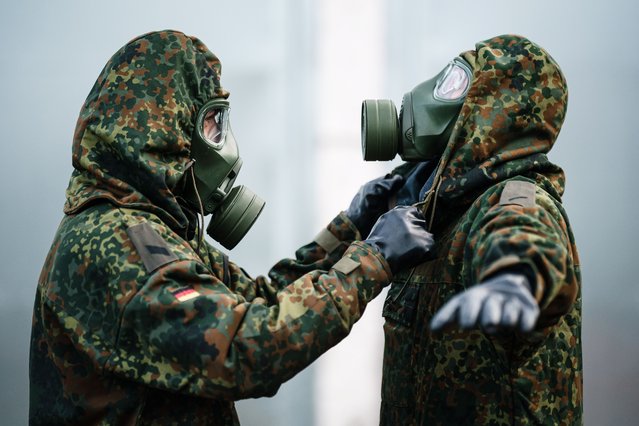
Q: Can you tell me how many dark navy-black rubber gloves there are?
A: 3